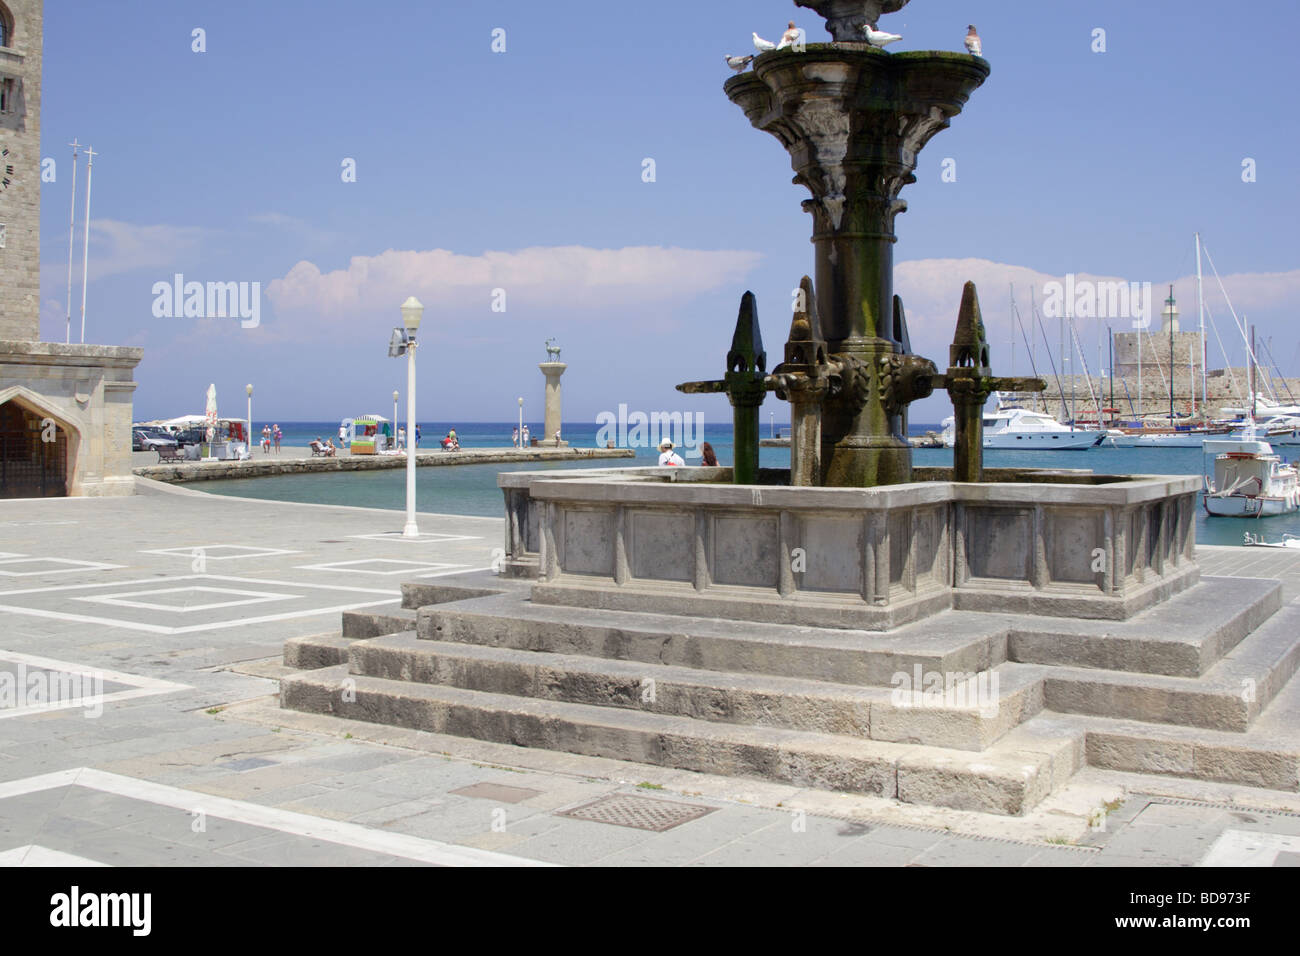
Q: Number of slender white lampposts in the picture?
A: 4